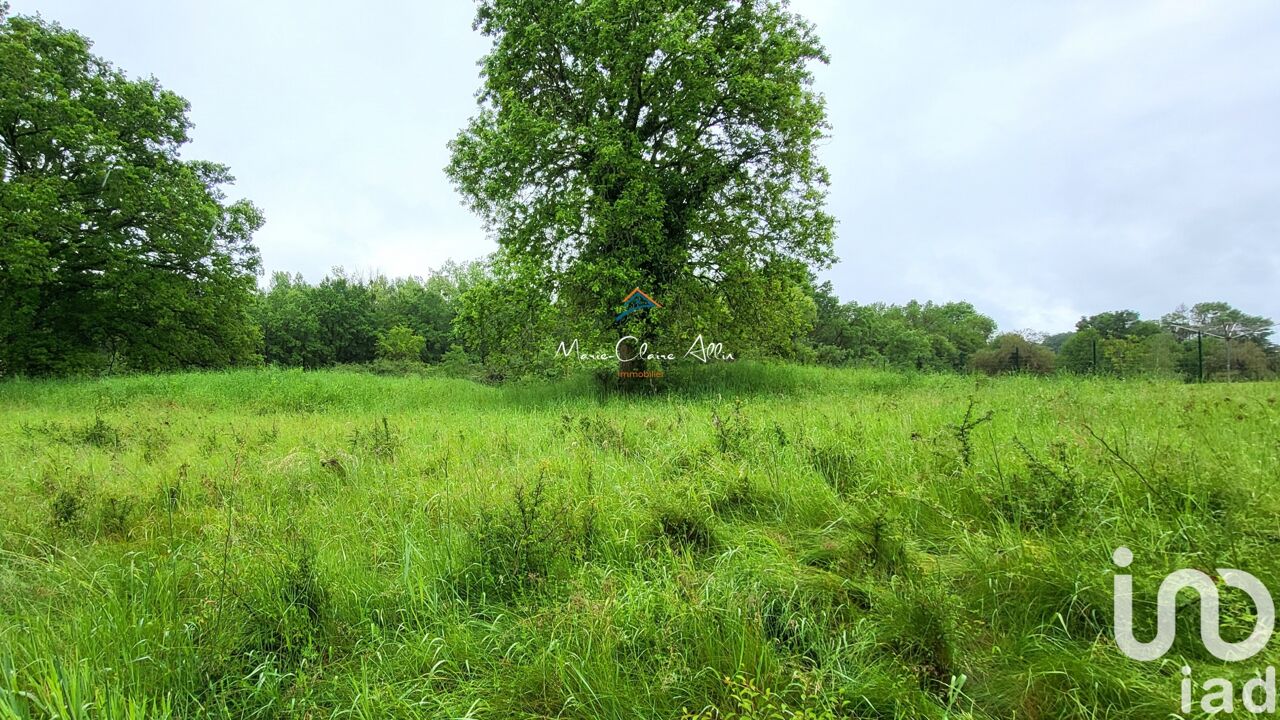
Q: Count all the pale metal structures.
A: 1